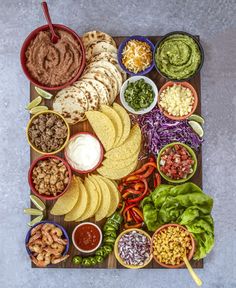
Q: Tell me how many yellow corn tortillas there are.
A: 12